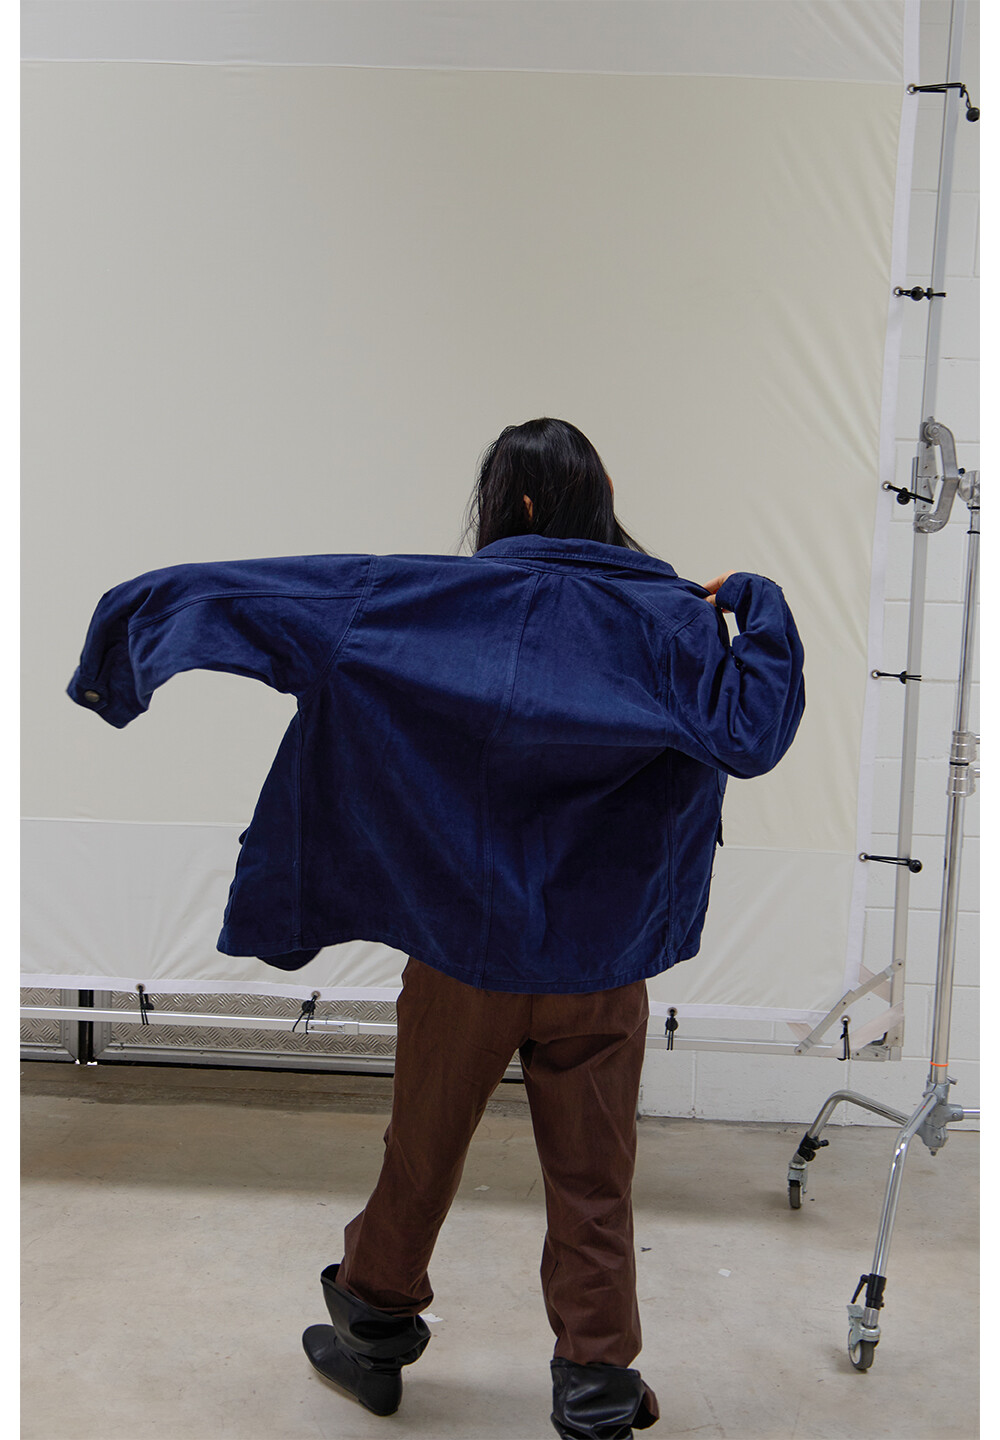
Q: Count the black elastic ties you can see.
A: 9